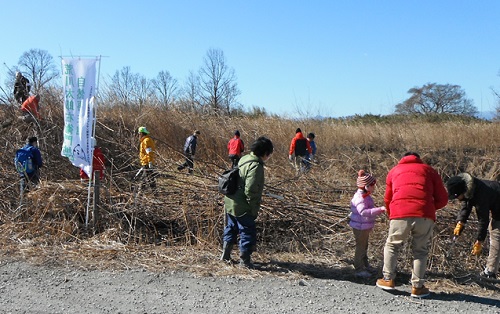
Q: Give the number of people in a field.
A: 13